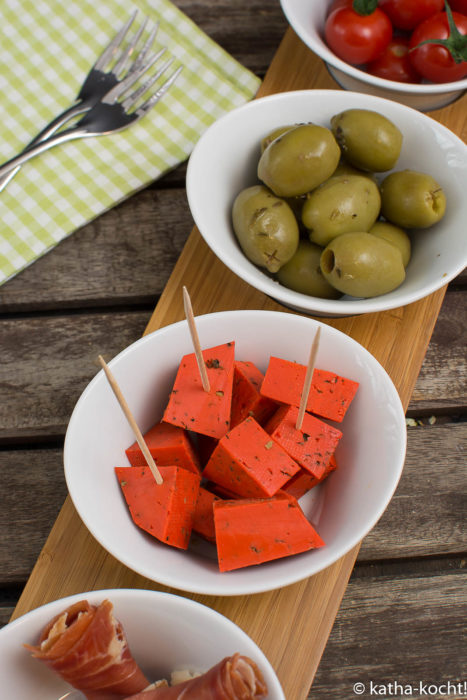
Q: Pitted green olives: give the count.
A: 10